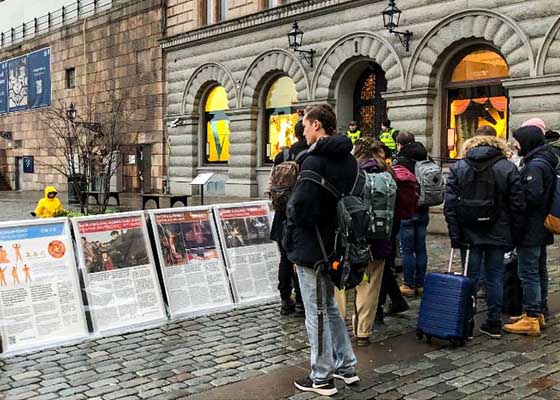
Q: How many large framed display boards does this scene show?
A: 4